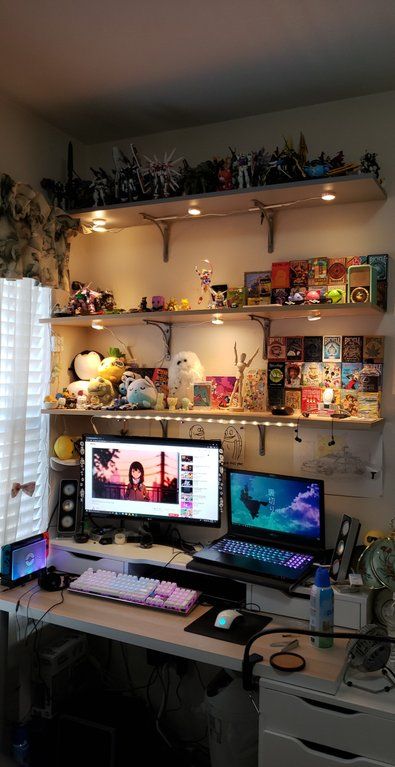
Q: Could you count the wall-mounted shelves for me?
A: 3